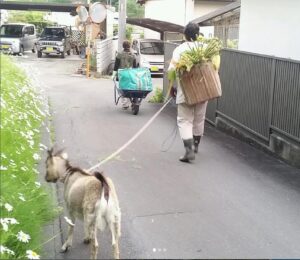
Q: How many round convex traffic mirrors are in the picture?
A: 2